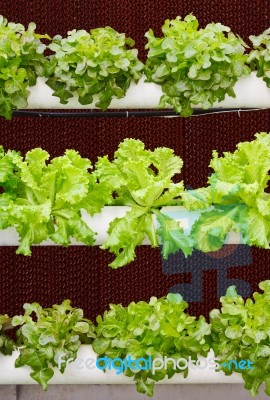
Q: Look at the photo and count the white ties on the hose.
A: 2